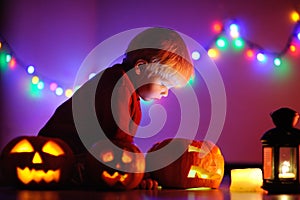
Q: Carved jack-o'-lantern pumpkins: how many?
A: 3